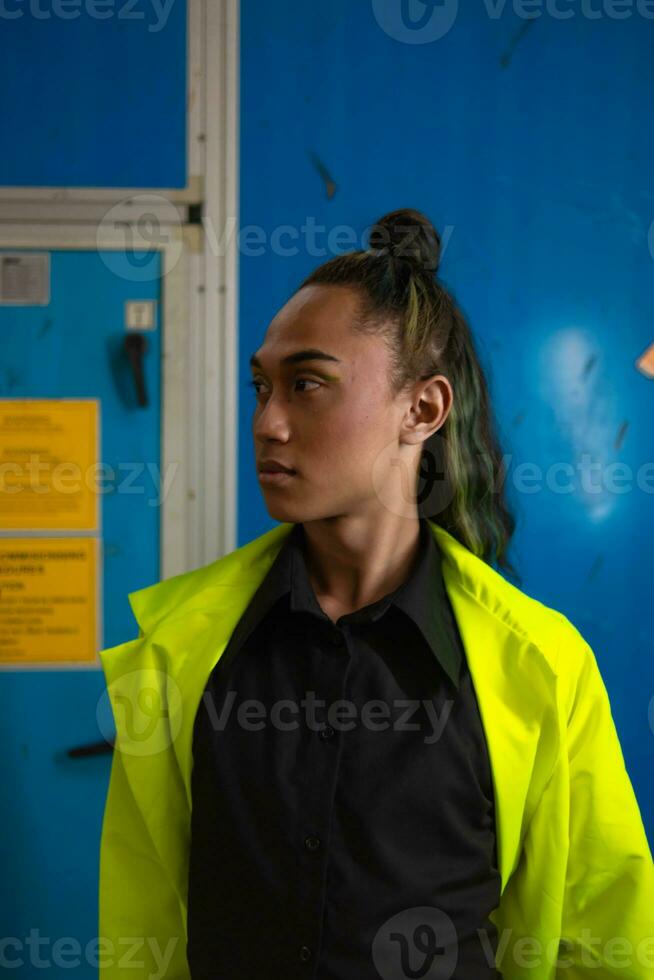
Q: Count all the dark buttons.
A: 4